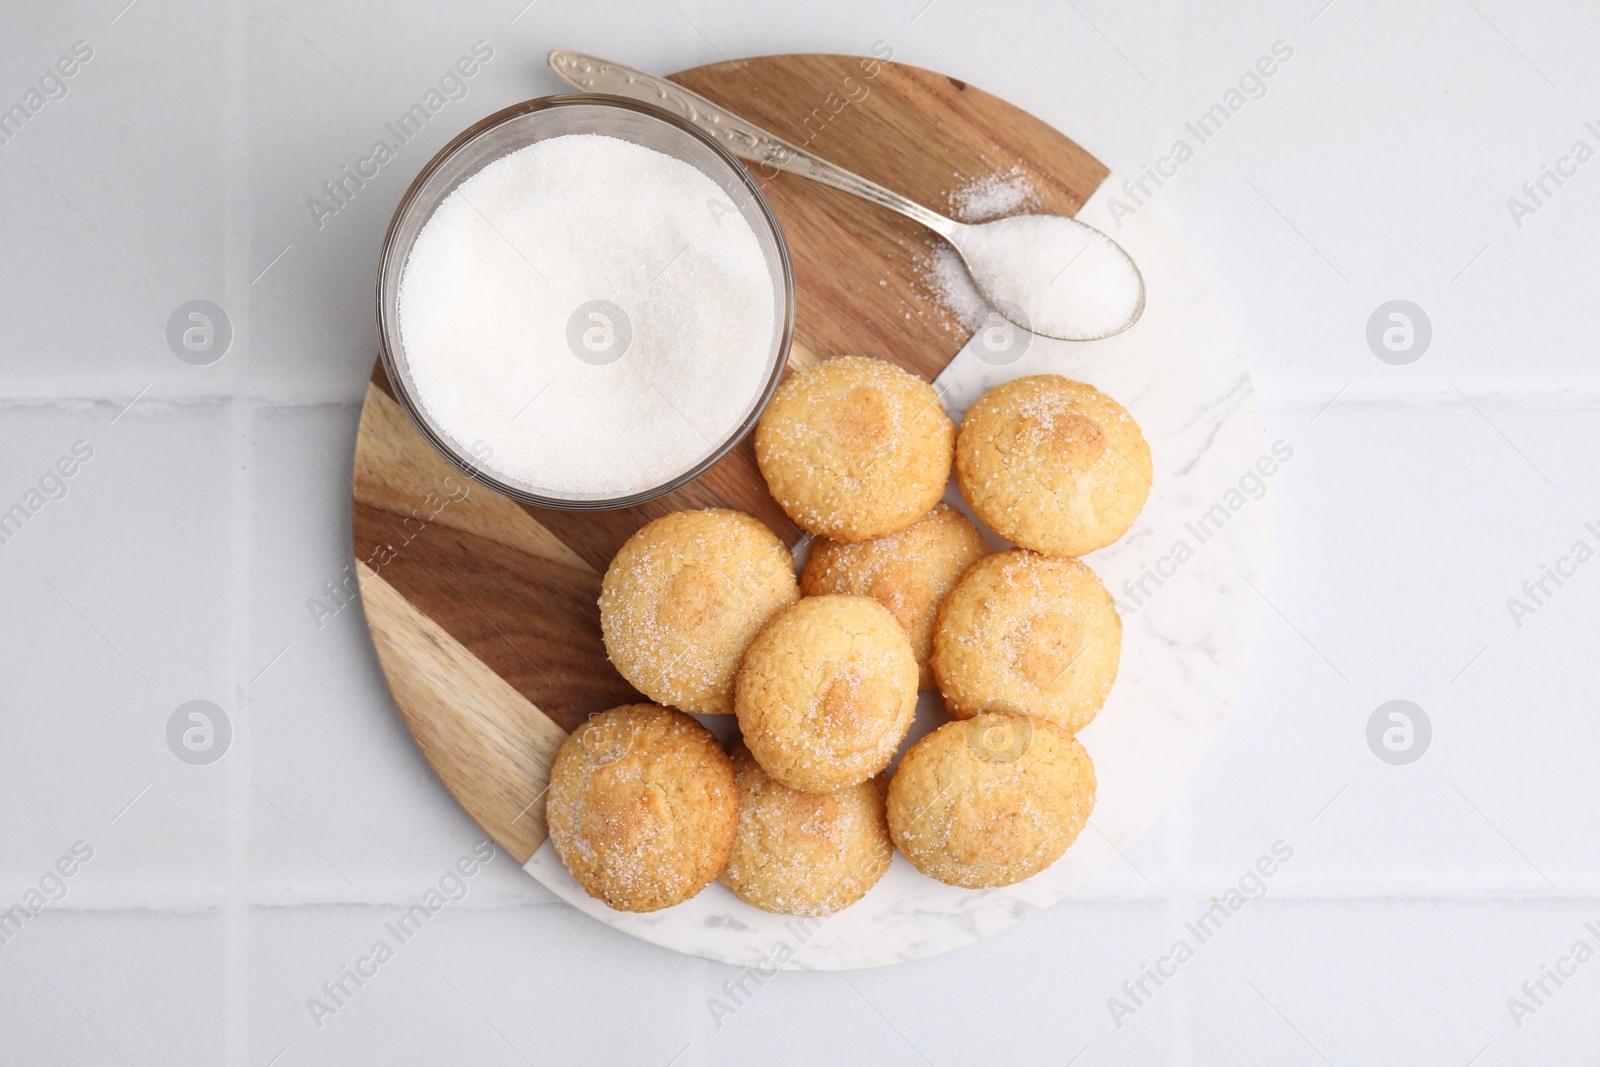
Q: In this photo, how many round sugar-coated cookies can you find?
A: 9